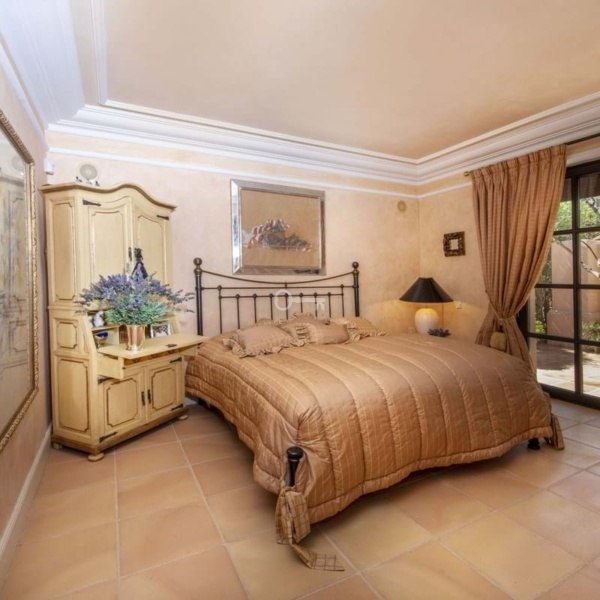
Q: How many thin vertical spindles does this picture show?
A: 9